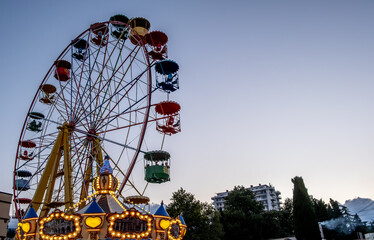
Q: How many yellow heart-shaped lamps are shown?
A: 3